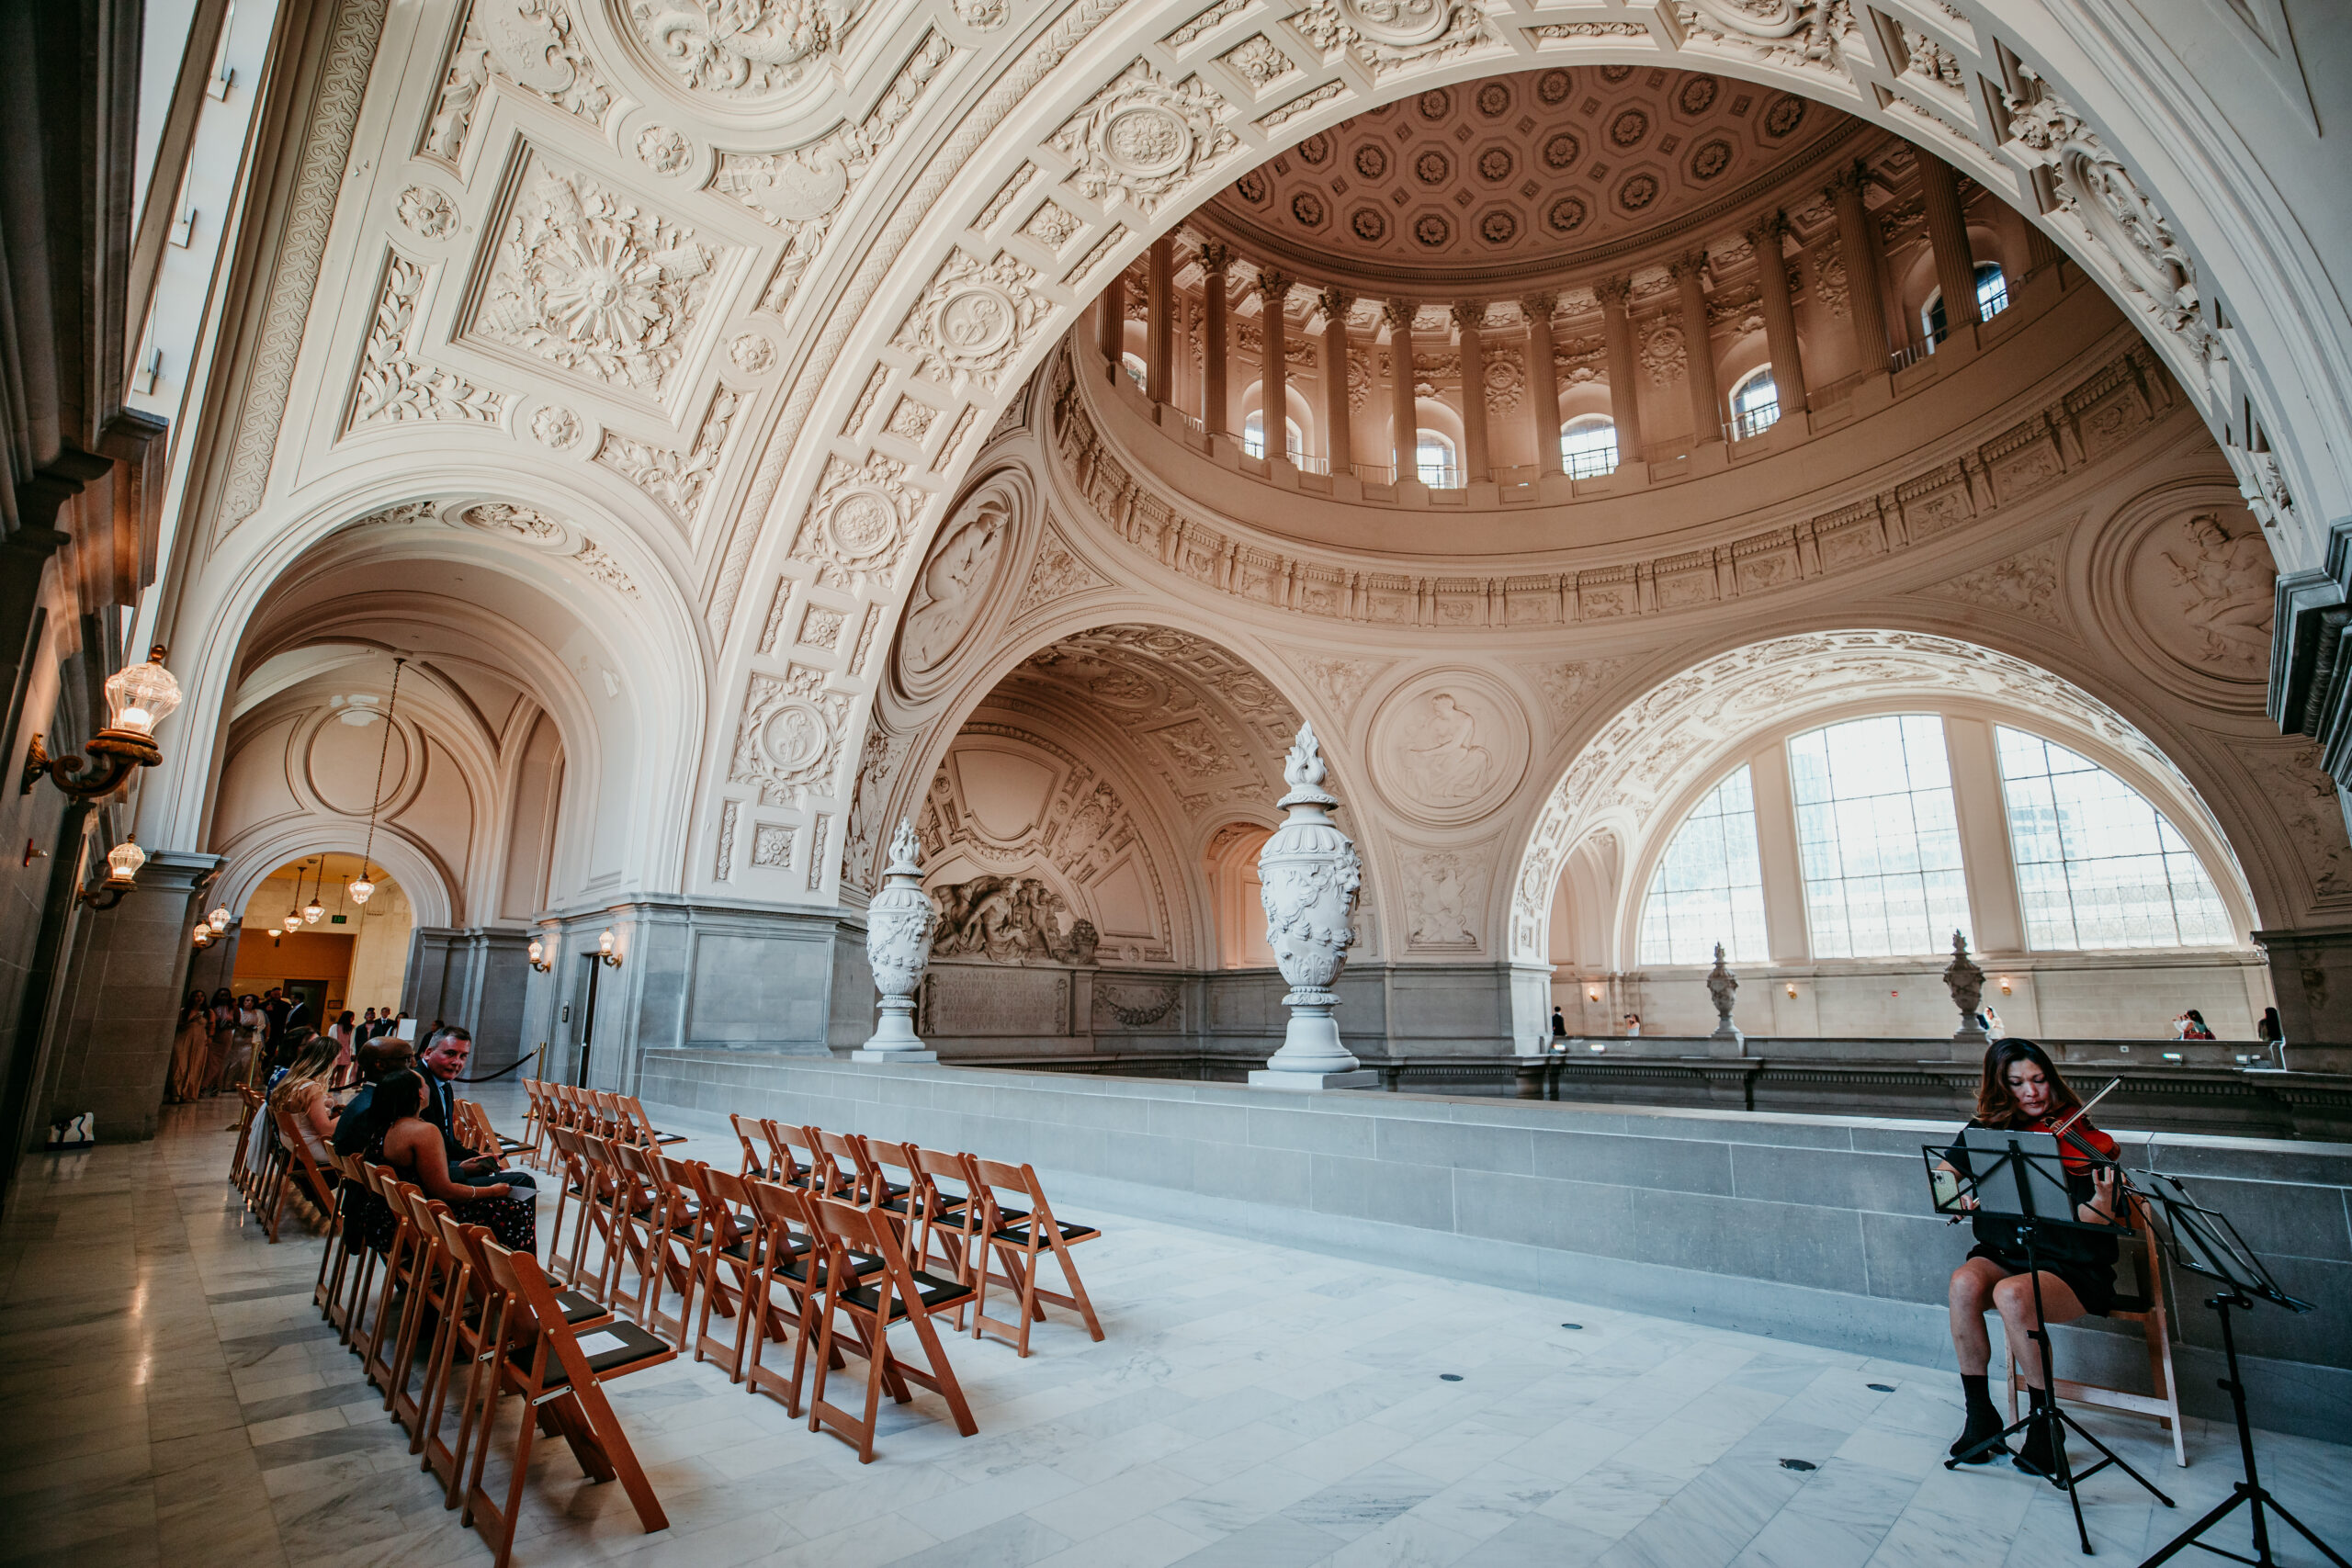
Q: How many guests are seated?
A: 5